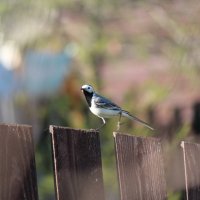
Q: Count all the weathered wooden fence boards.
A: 4